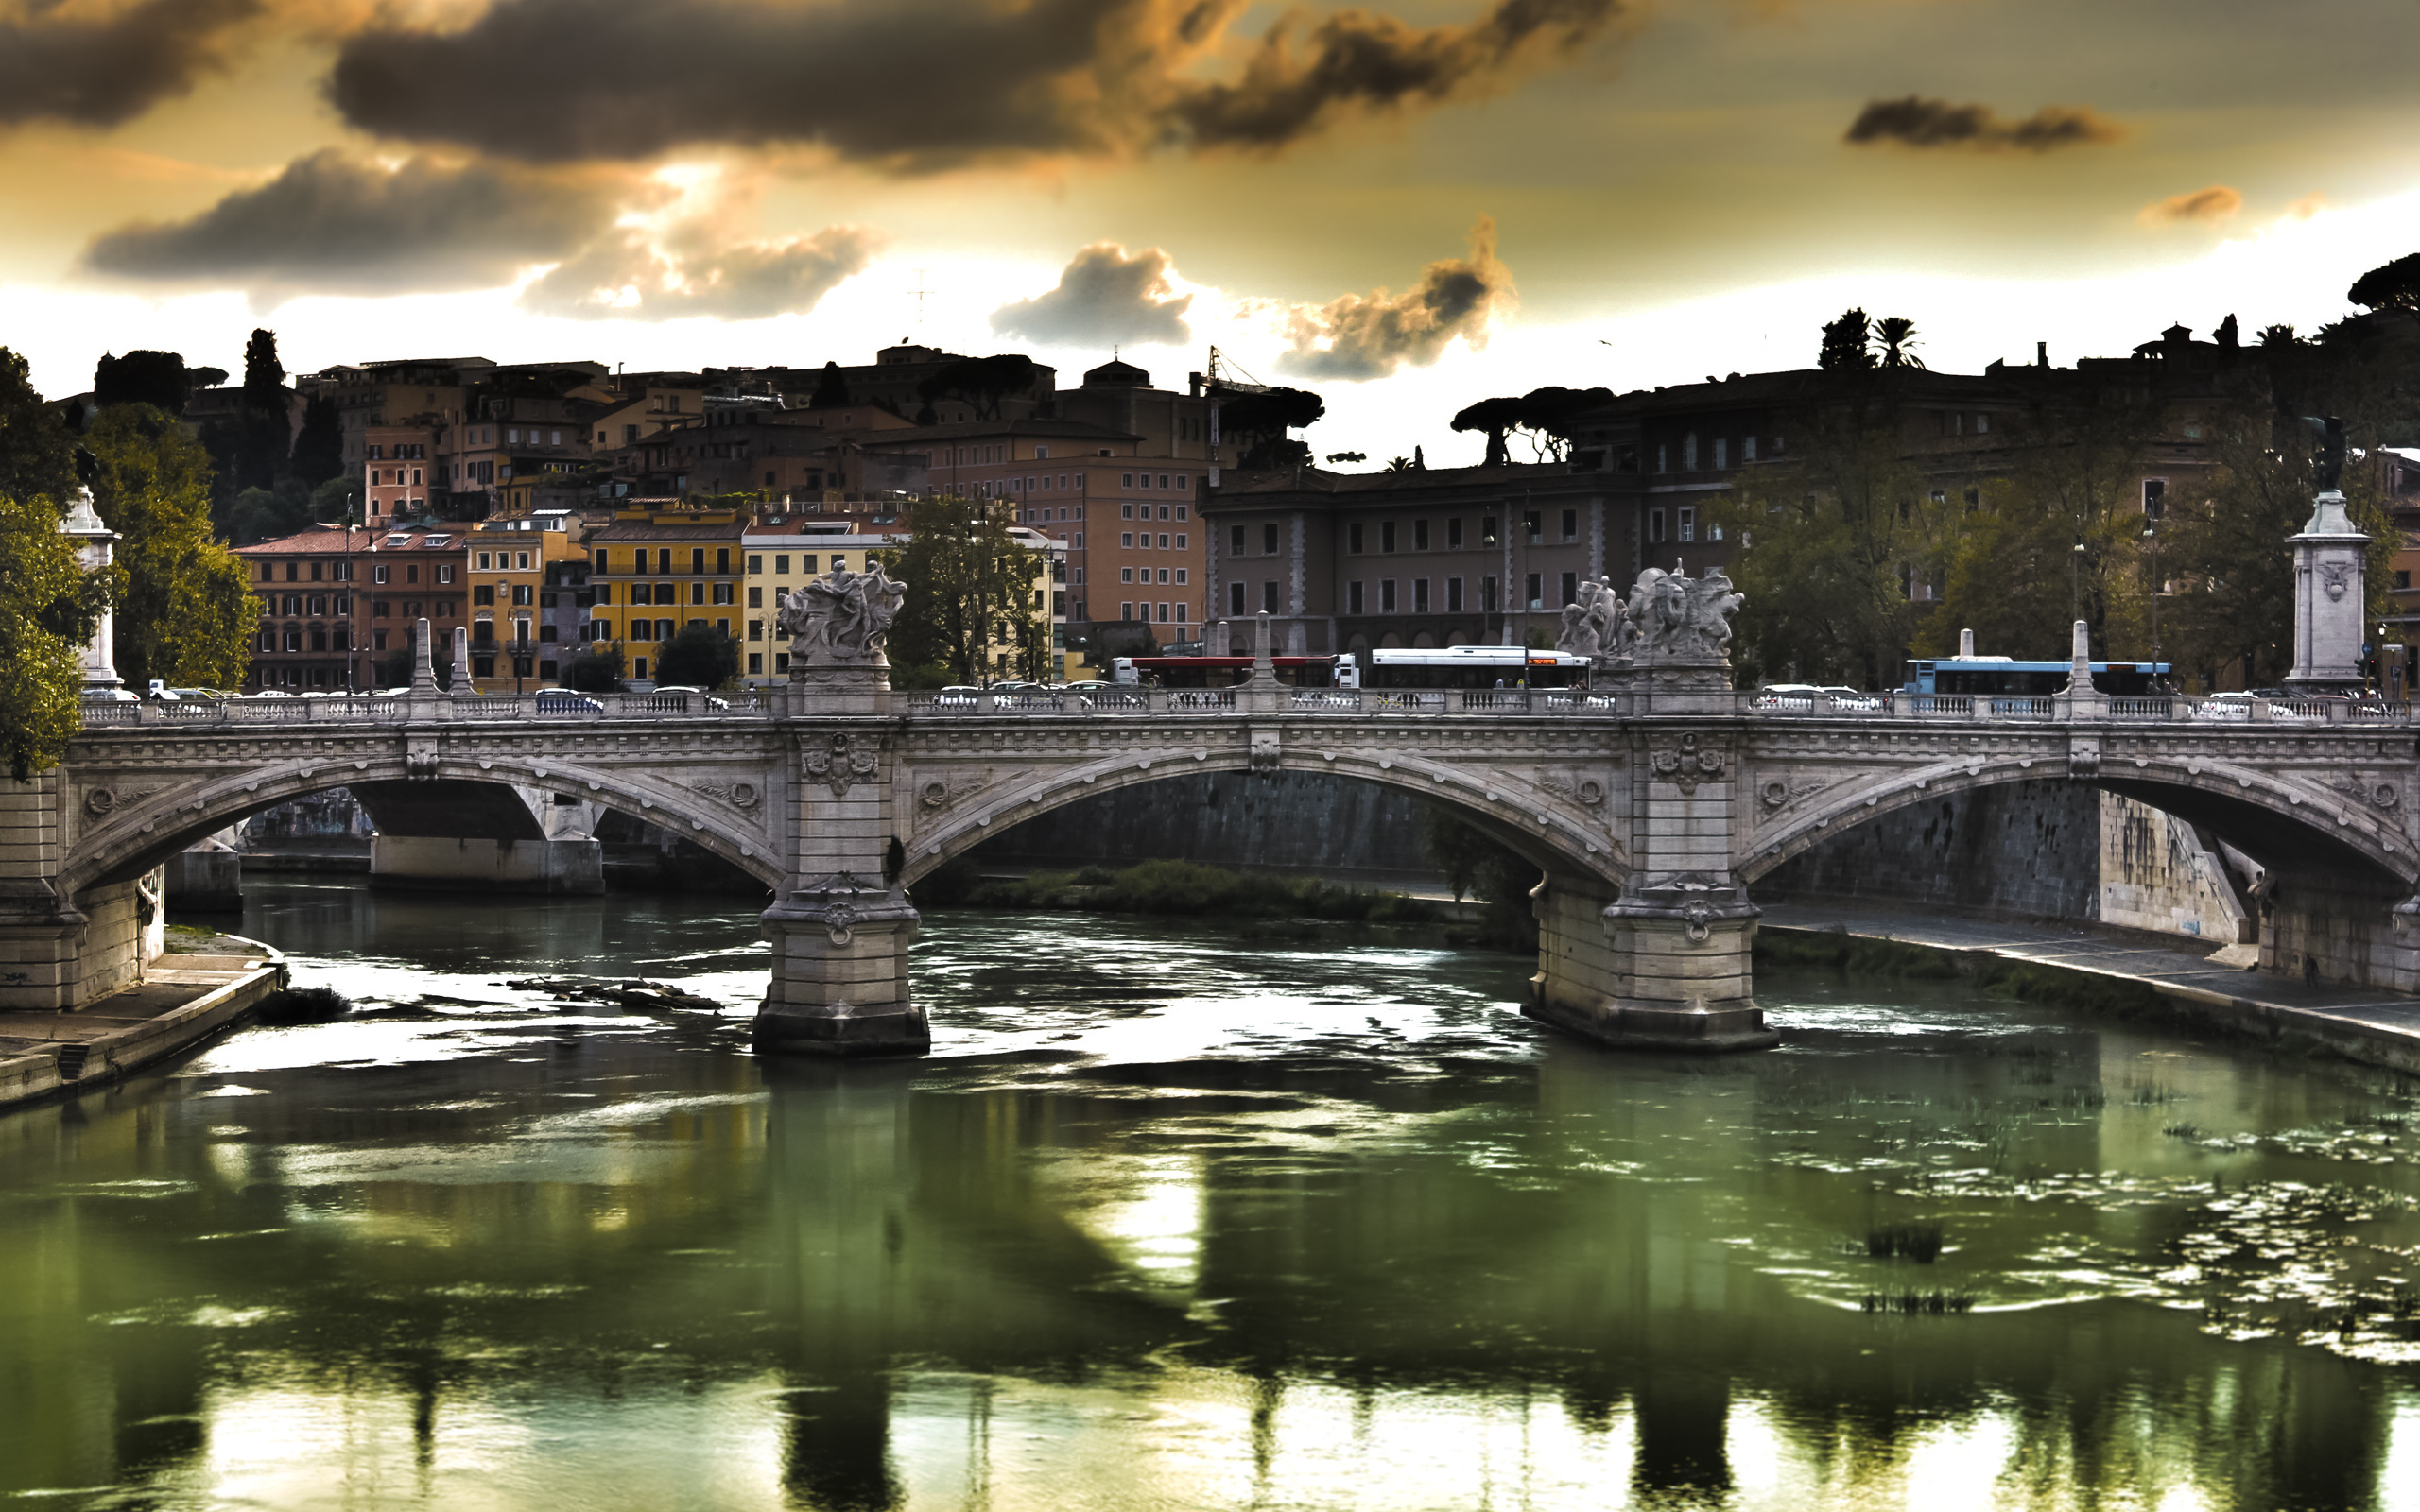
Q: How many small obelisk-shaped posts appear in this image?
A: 6